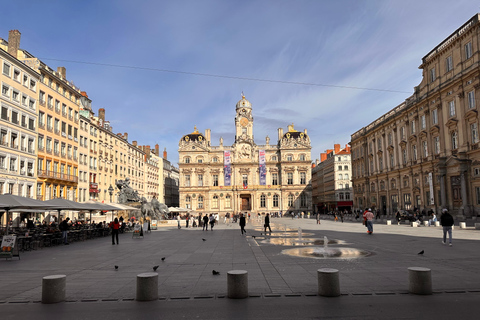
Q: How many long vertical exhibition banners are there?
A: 2